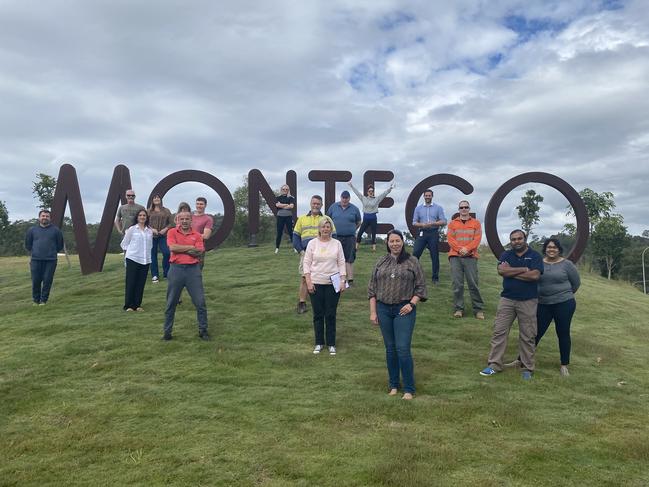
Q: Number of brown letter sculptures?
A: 7